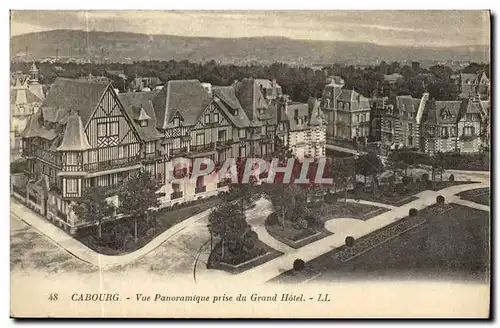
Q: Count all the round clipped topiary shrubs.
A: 4